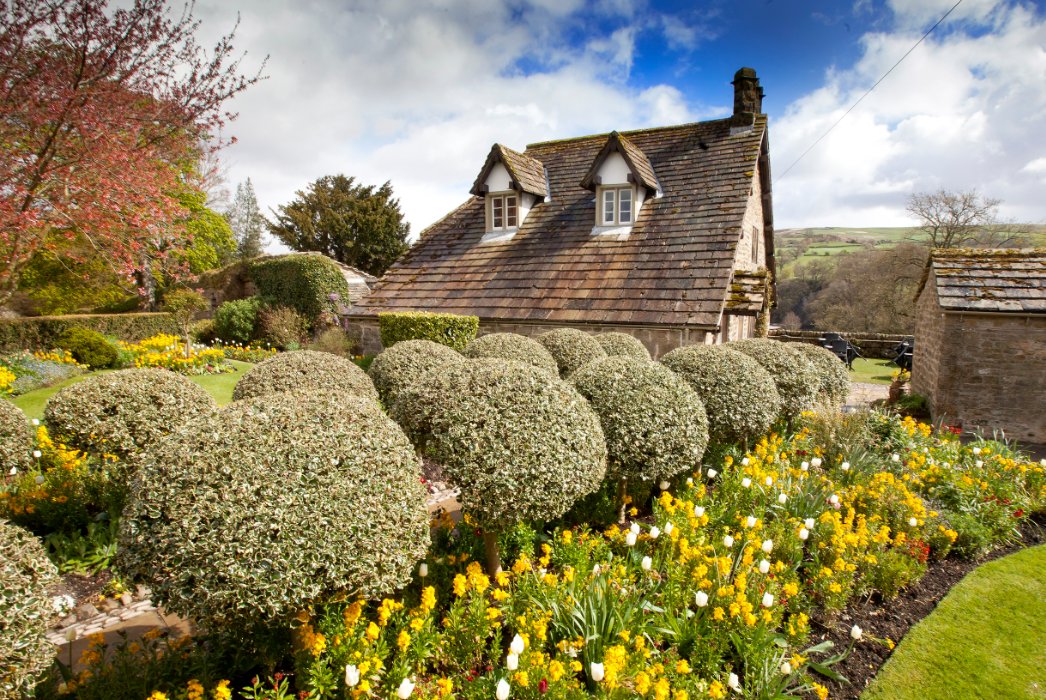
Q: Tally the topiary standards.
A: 14